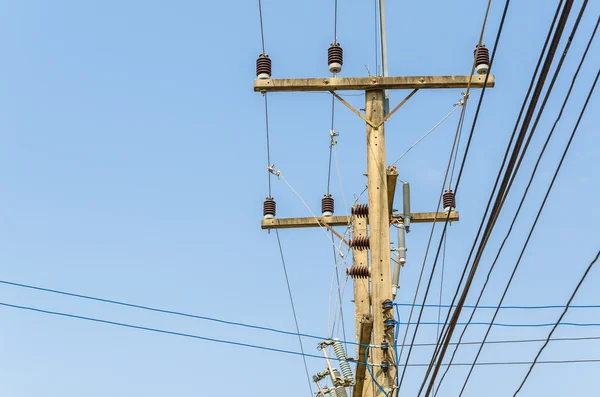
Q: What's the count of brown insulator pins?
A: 9